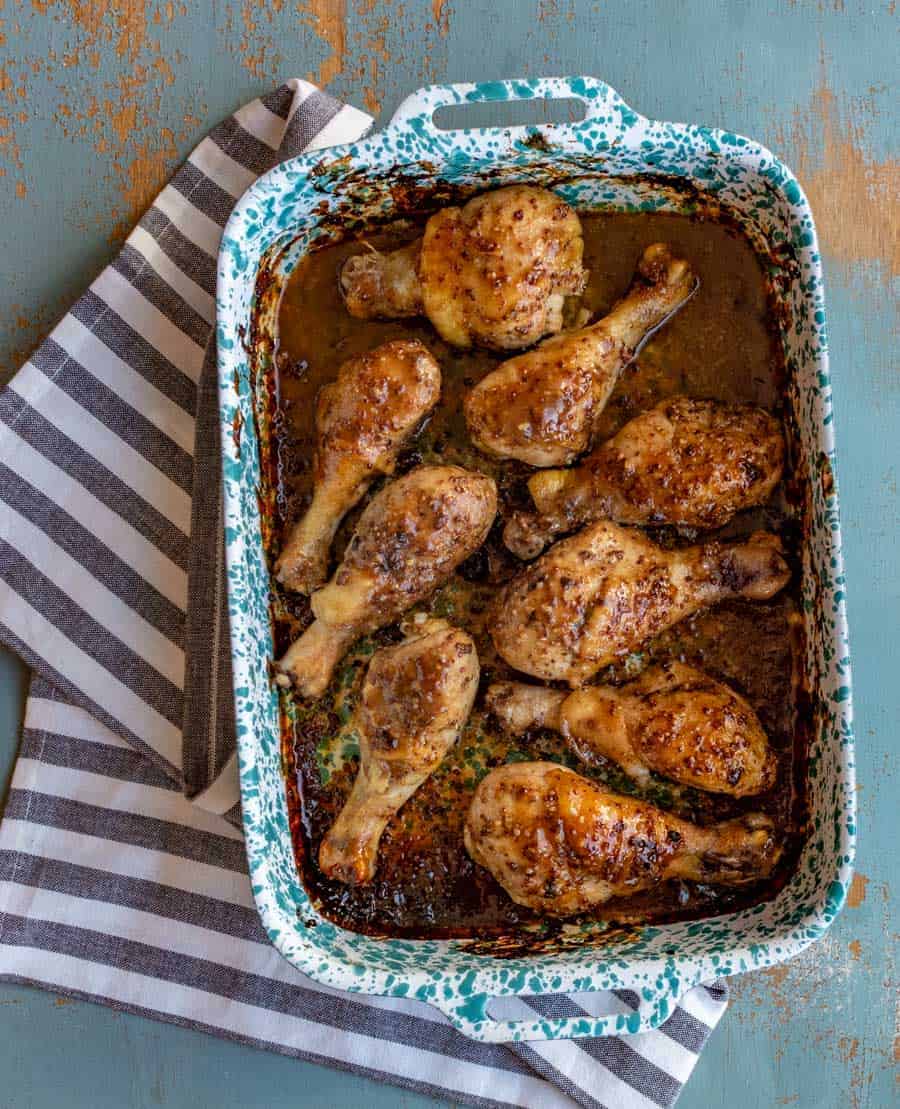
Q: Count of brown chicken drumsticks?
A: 9